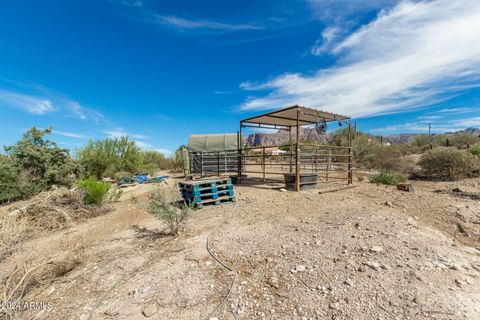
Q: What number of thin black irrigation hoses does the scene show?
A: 1